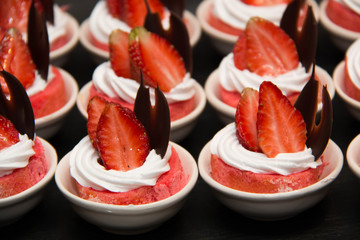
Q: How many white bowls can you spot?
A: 12